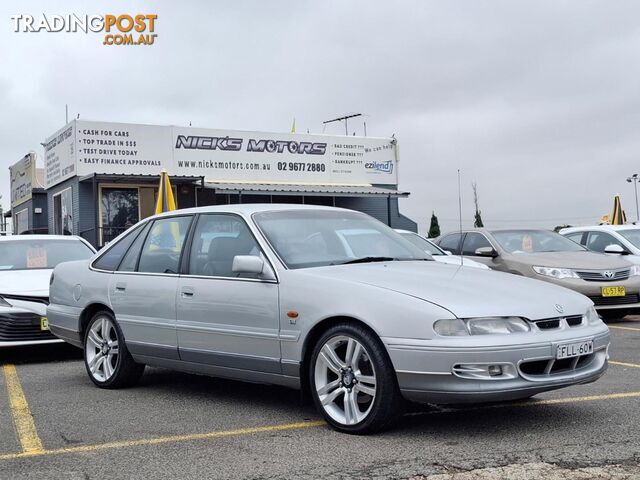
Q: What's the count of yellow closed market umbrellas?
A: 2